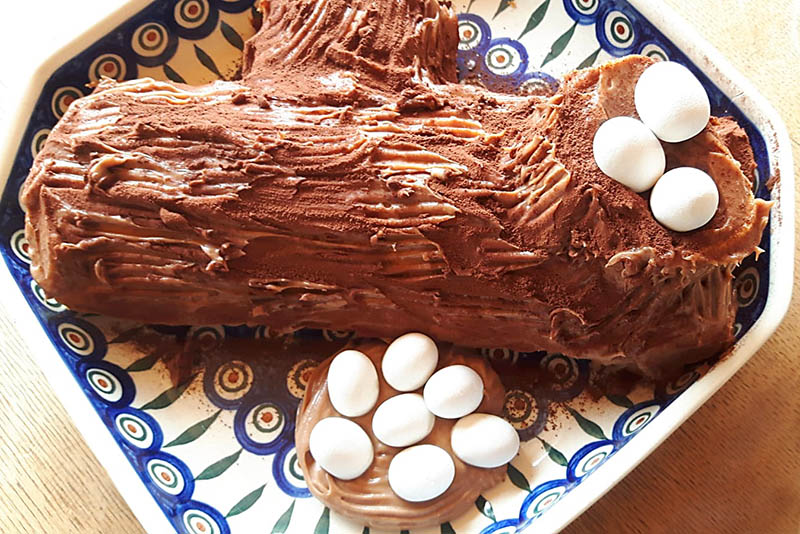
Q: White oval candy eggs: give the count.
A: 10